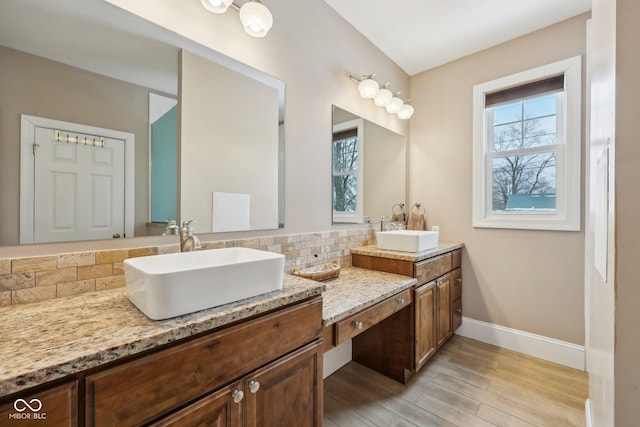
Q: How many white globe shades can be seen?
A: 6